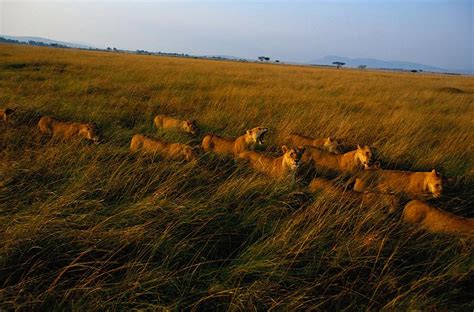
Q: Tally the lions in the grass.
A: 11